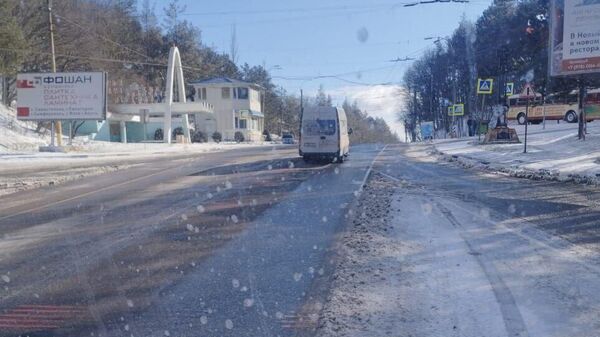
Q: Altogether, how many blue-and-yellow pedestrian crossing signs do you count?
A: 4